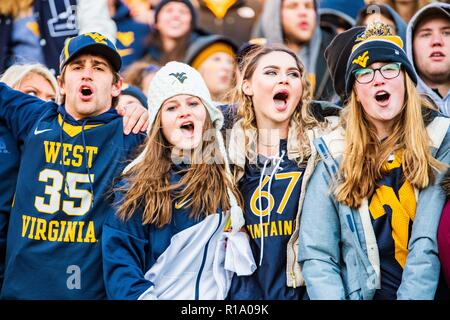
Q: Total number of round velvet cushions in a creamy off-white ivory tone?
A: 0